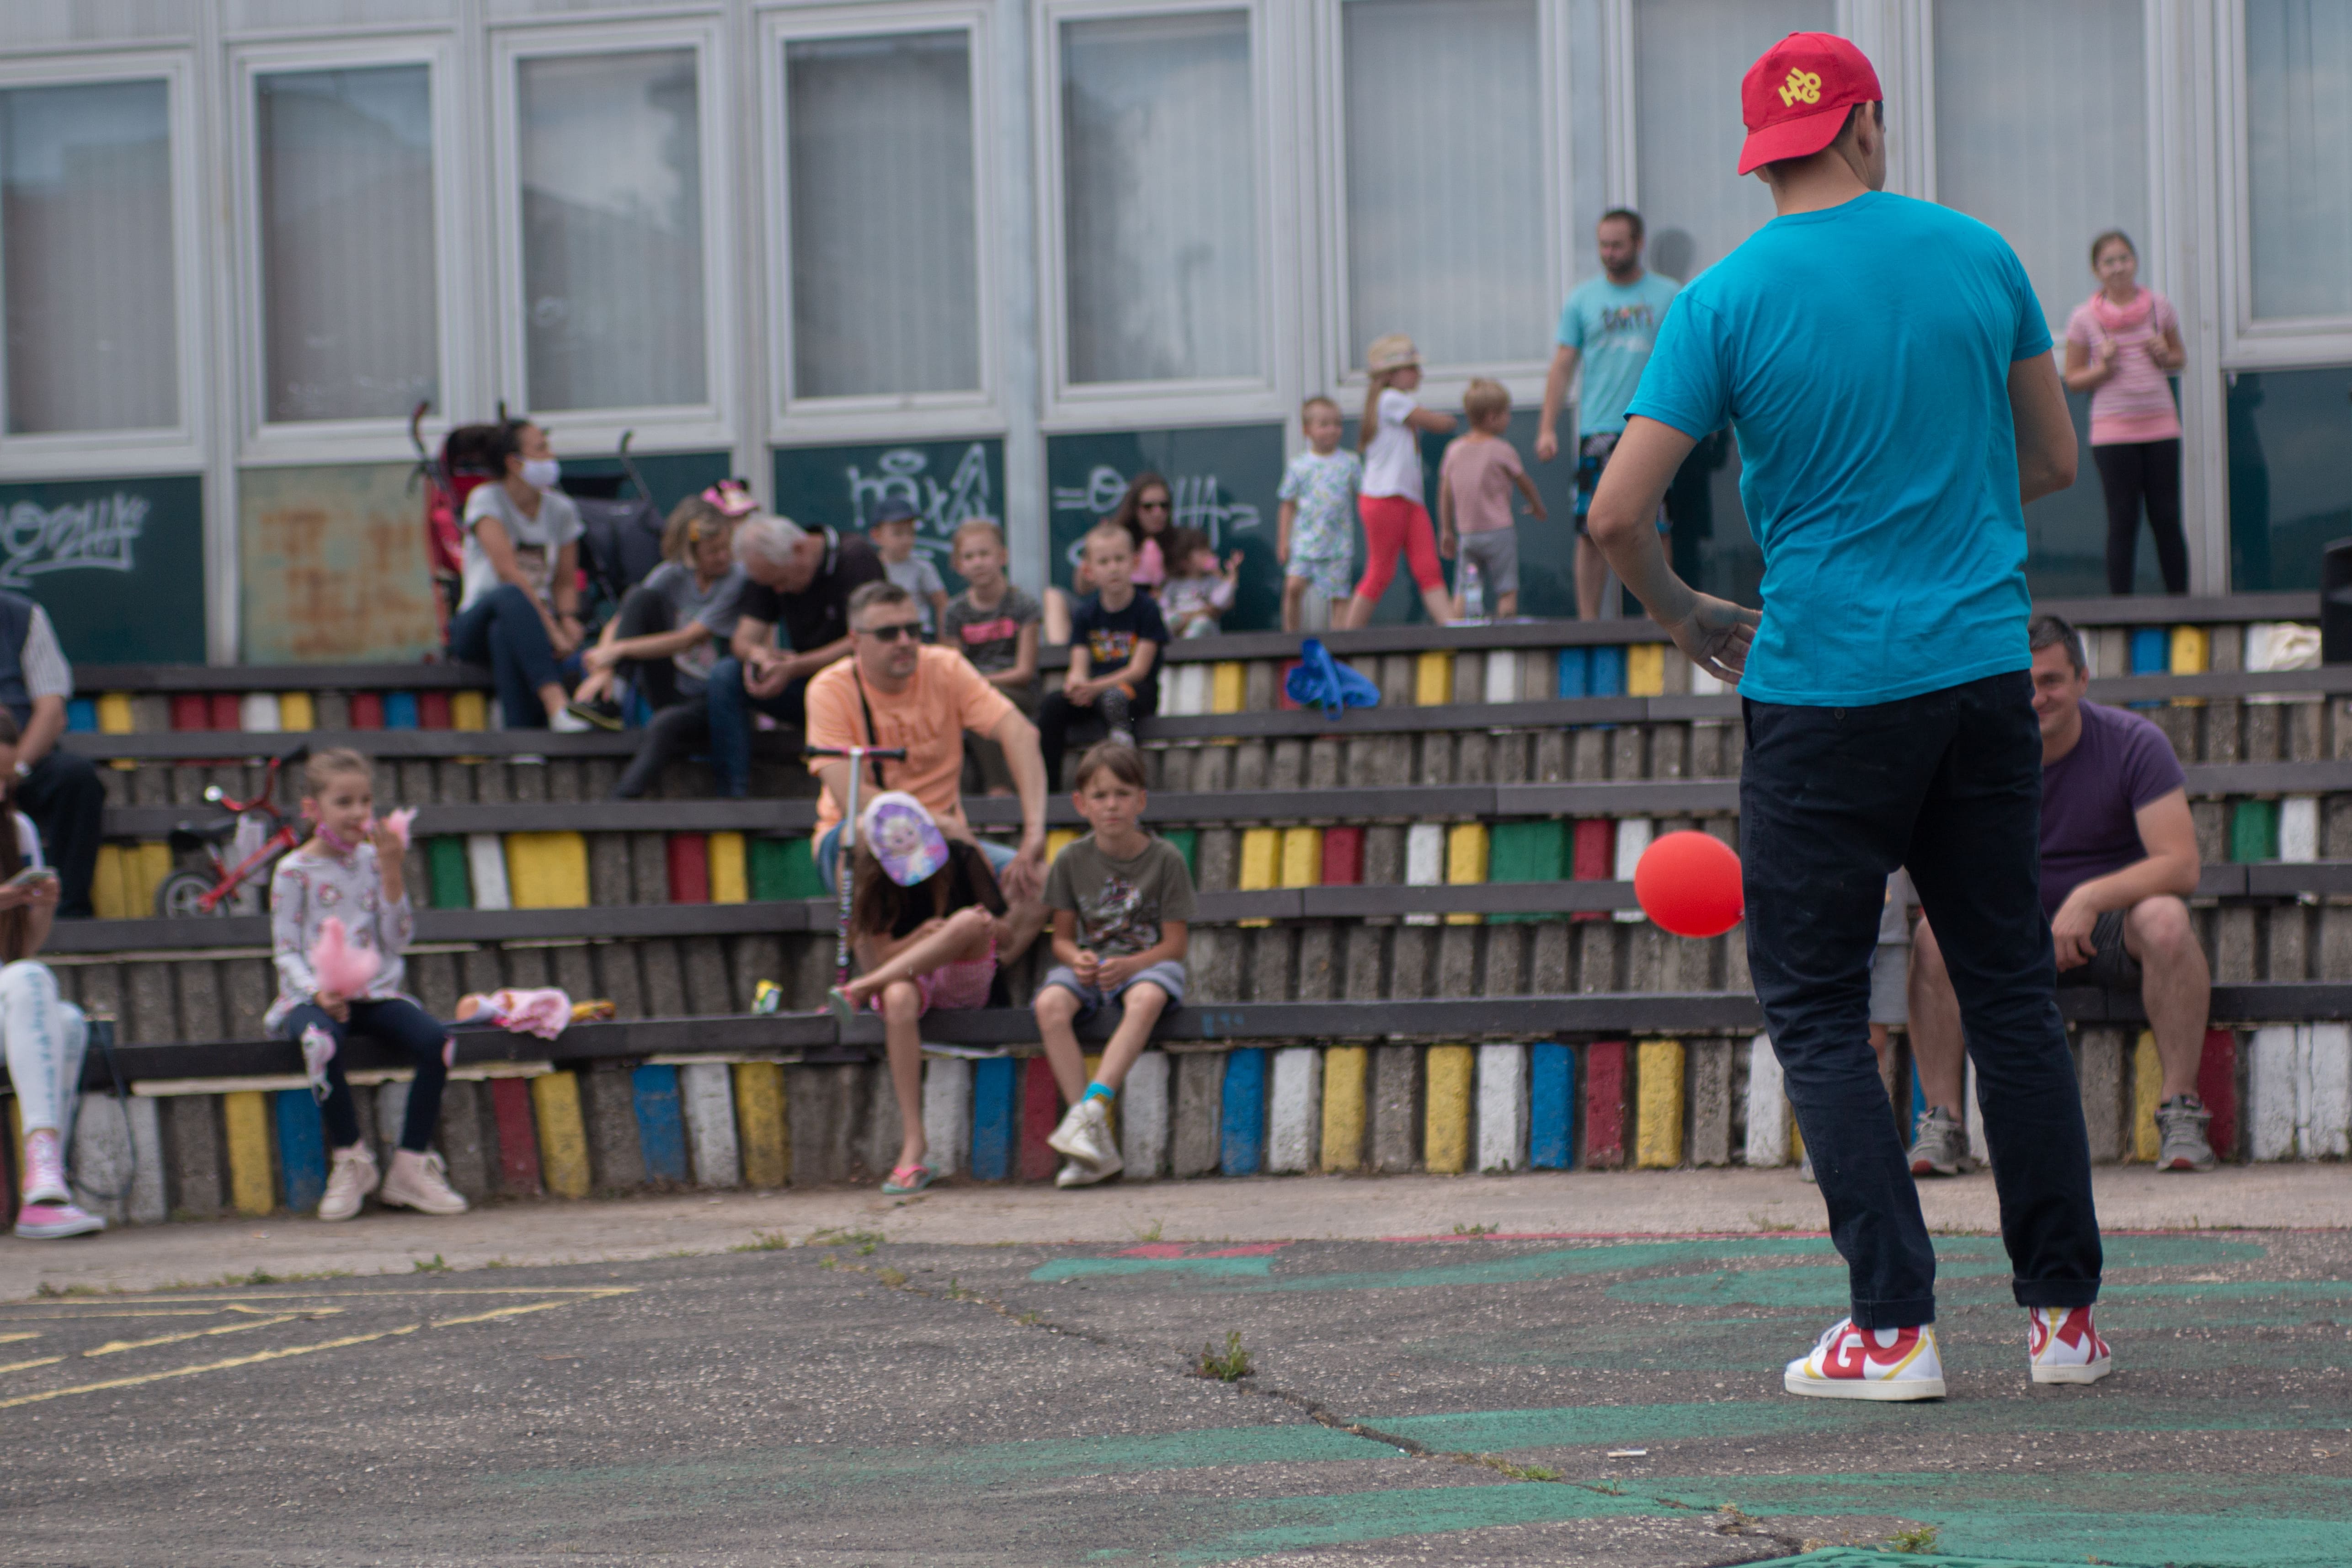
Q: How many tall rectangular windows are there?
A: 9